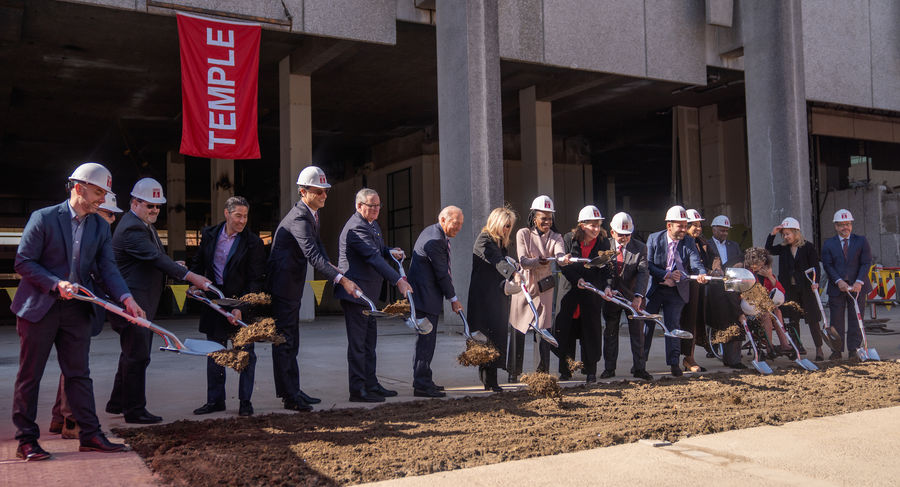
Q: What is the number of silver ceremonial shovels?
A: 15